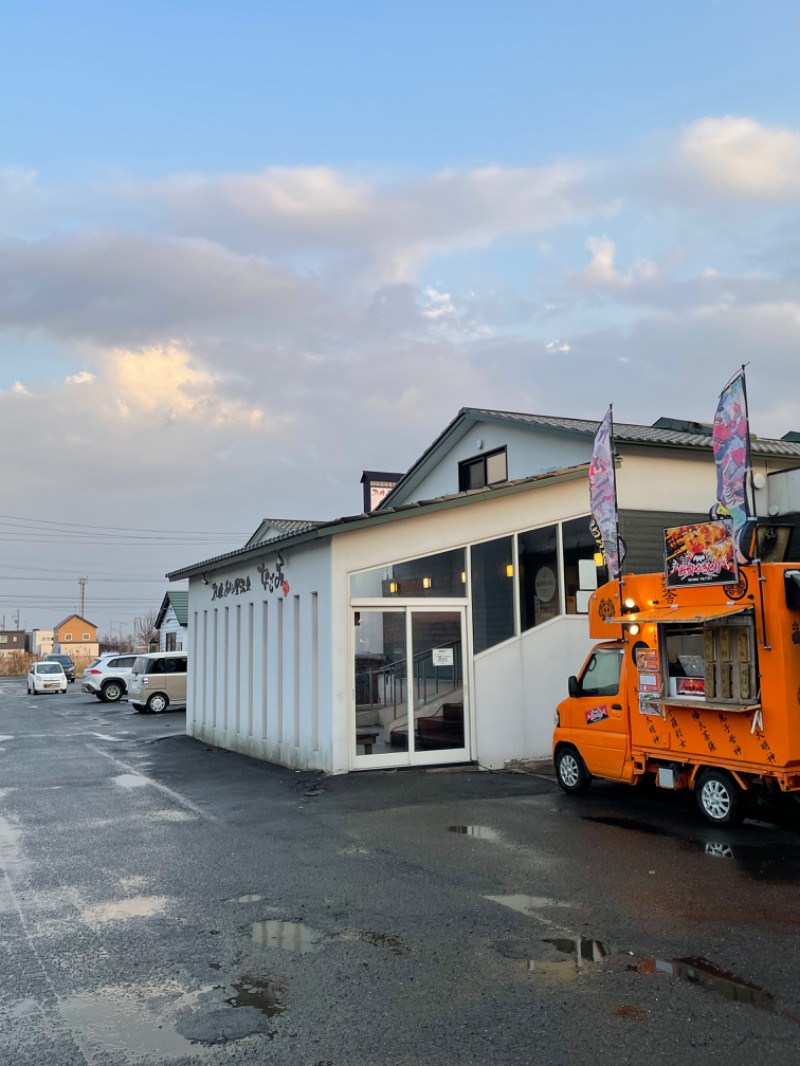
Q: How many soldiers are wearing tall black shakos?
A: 0